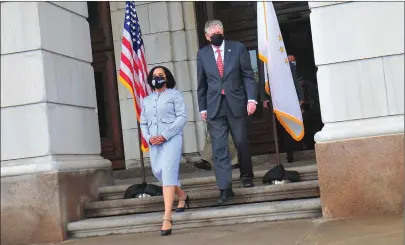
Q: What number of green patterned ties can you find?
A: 0